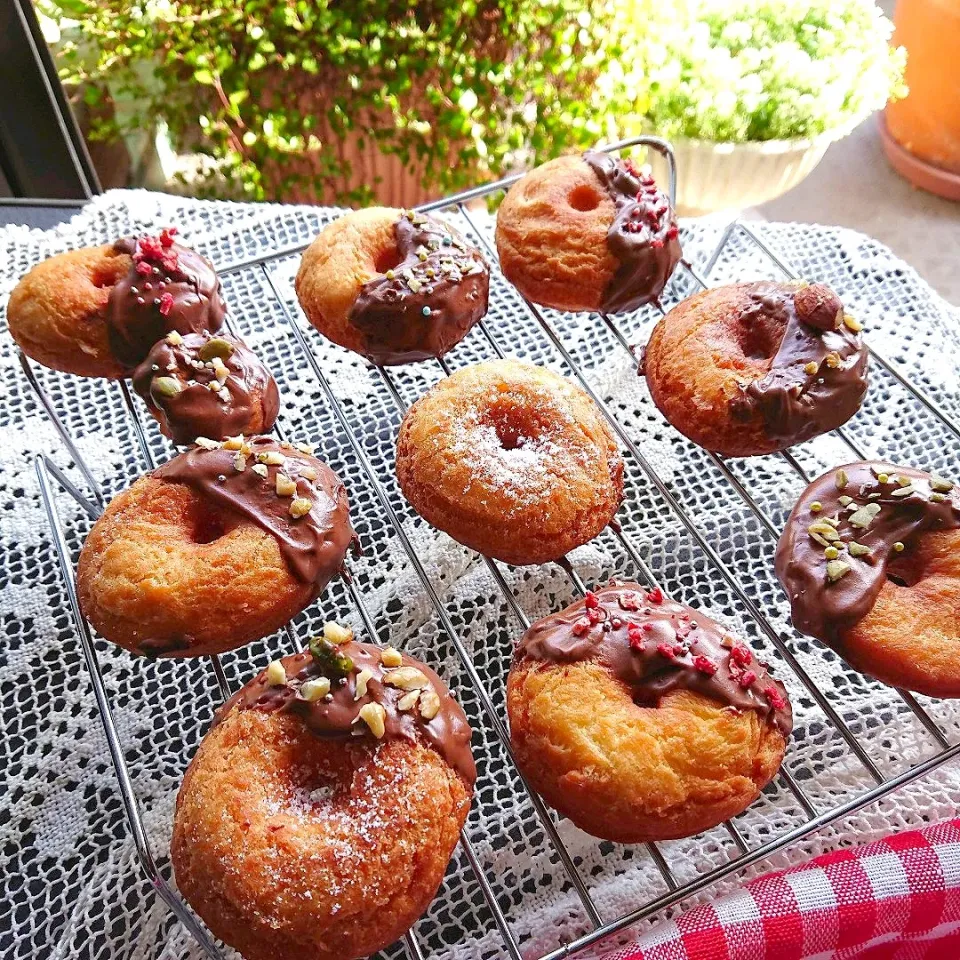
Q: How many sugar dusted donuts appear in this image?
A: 2